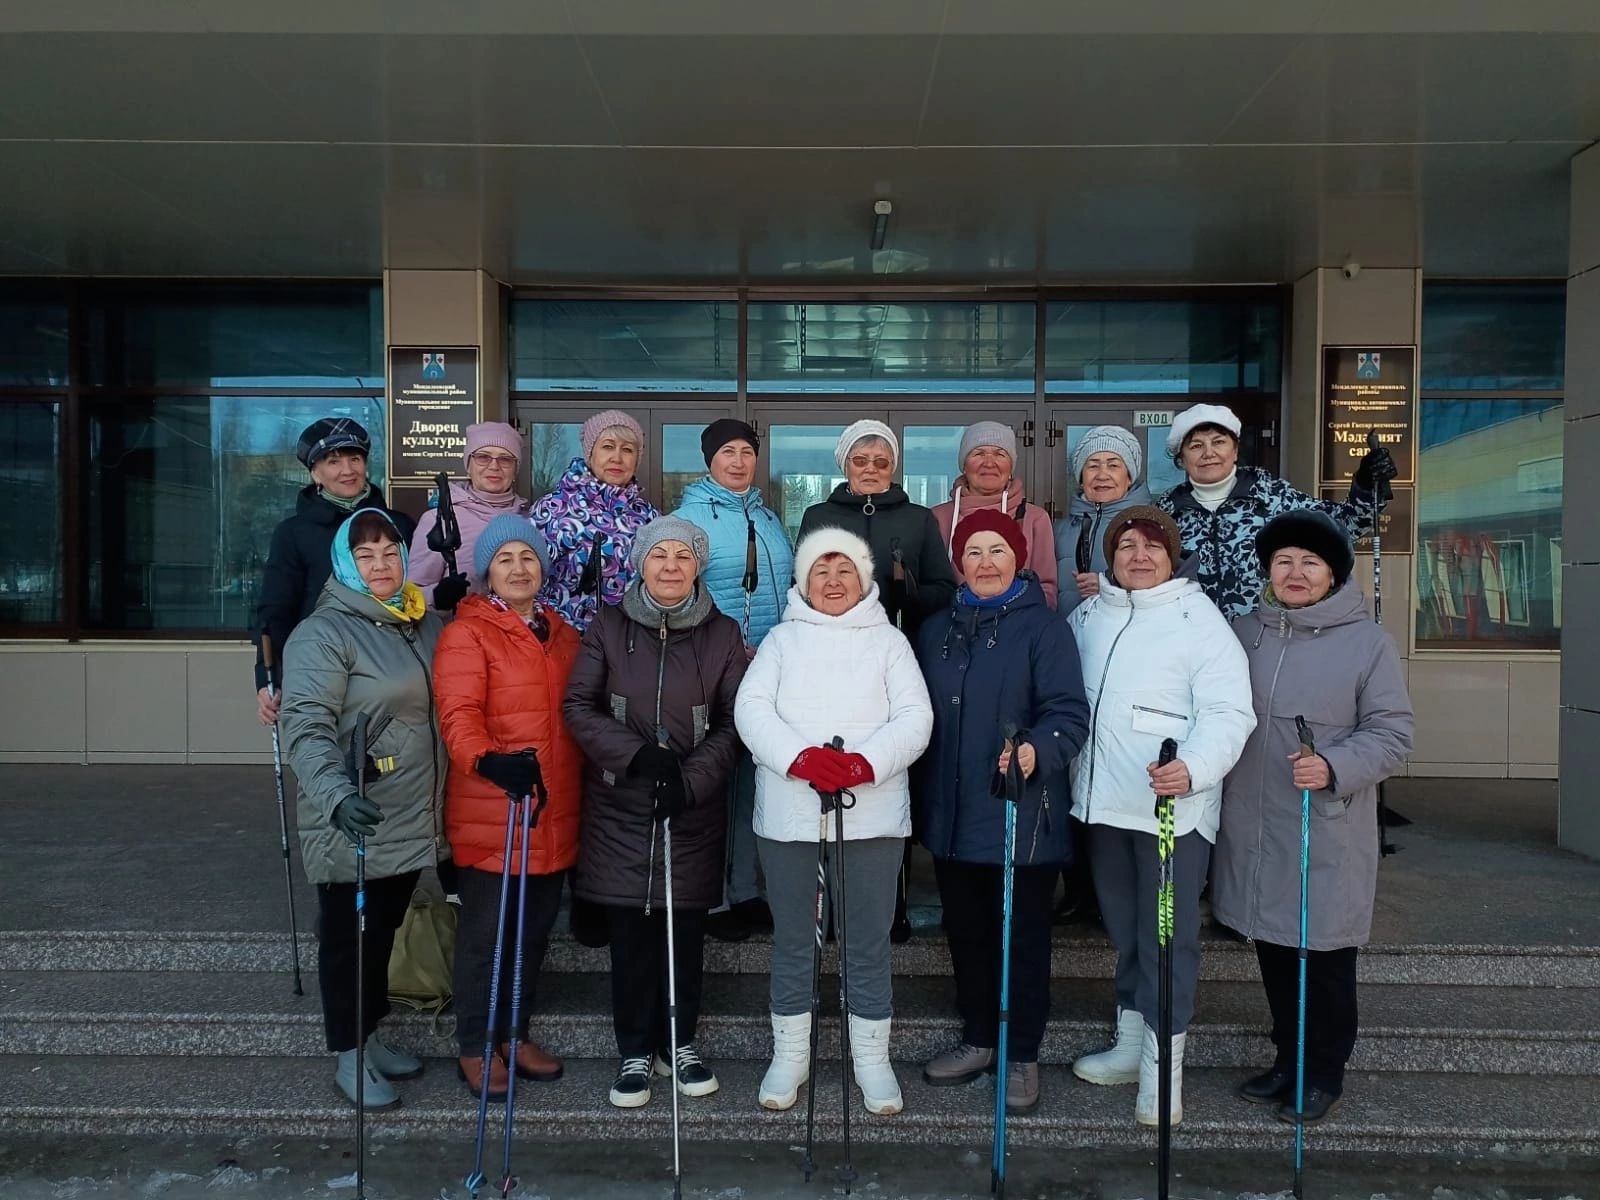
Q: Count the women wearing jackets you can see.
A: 15